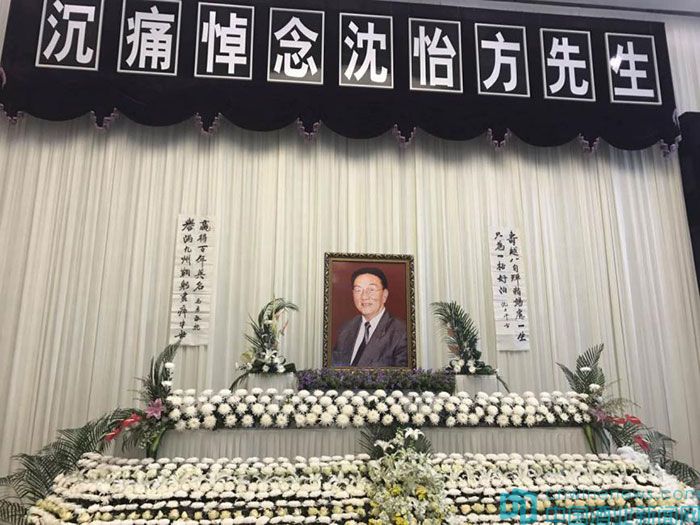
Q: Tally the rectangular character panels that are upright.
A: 9